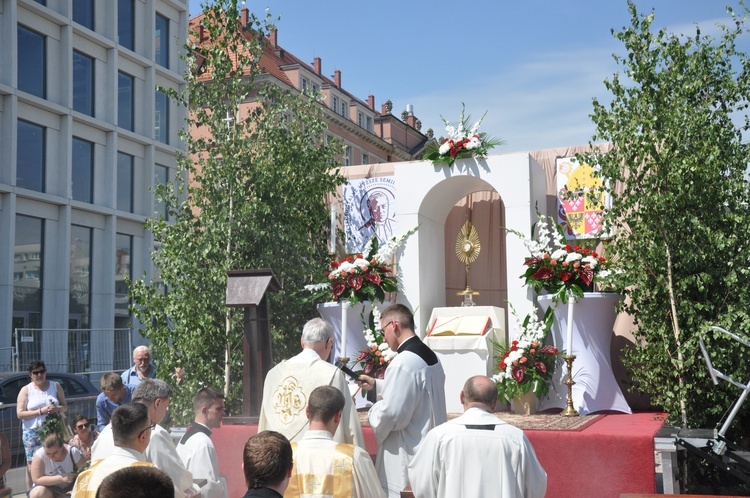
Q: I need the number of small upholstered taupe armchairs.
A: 0